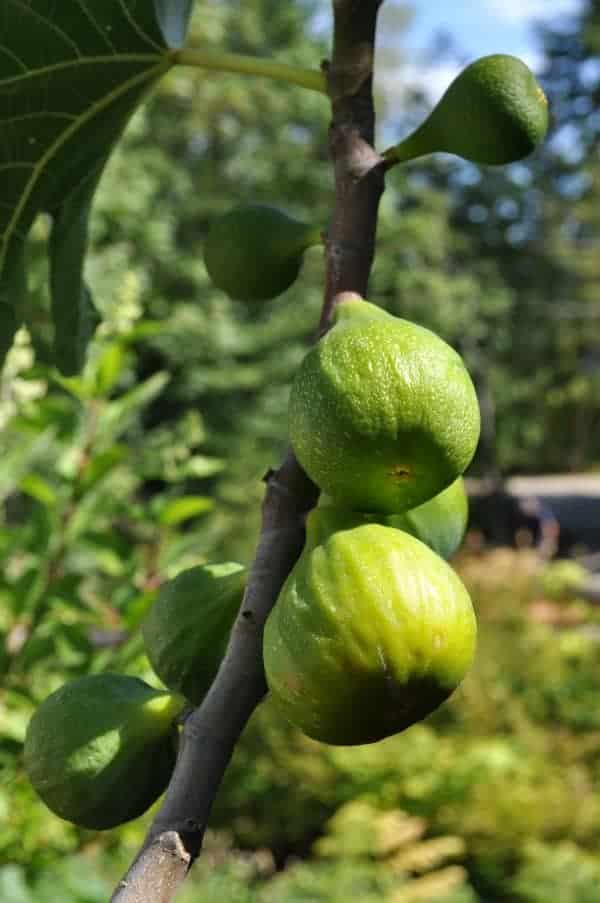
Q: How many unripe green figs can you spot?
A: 7